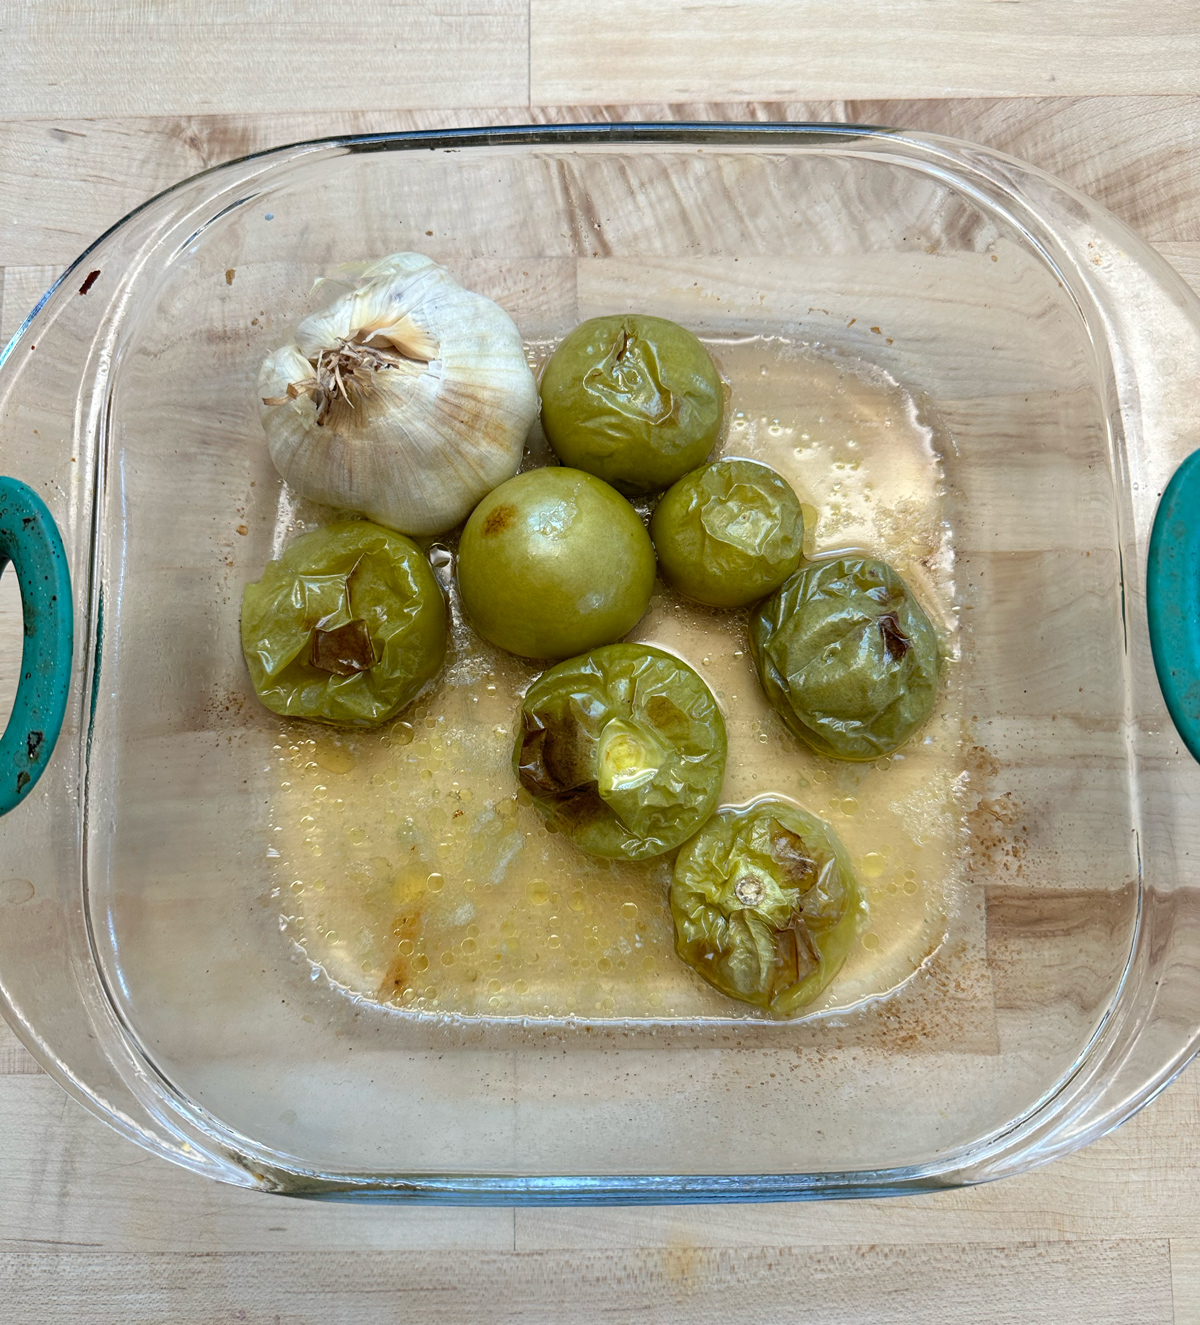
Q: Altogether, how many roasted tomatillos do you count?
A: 7